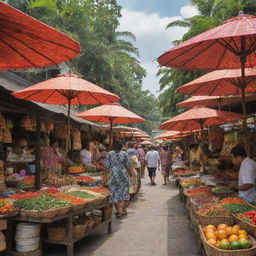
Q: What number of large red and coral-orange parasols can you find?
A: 7